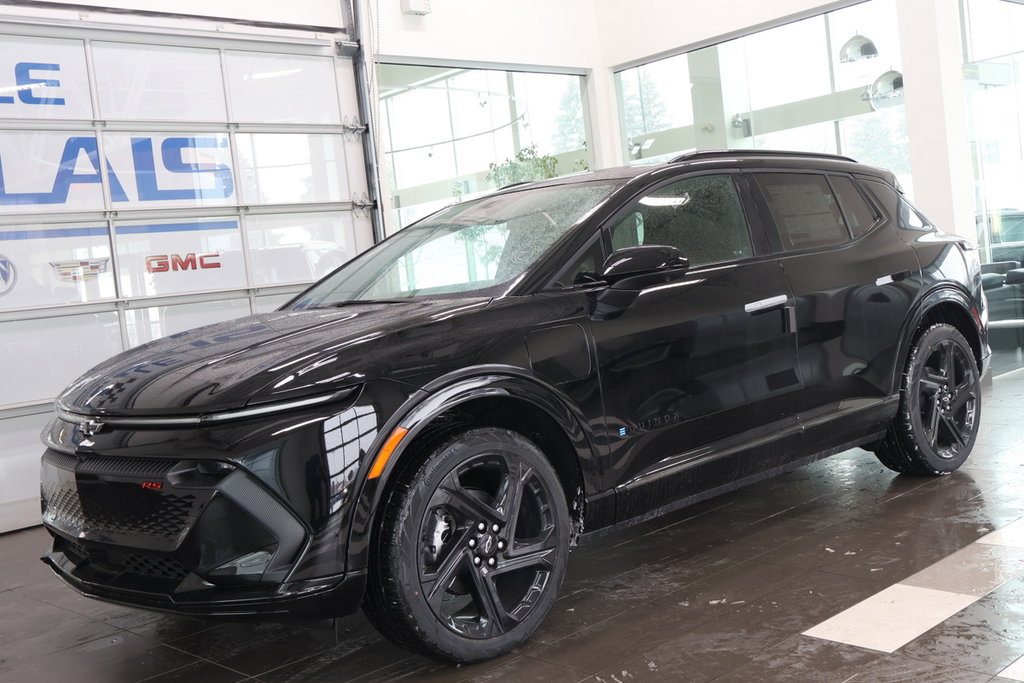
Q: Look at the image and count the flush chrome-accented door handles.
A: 2